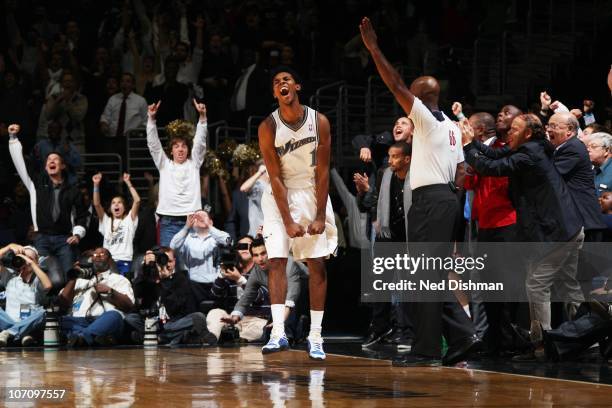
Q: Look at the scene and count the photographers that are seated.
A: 4